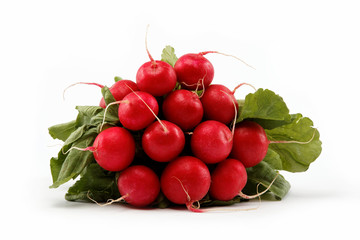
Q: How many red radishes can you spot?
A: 13